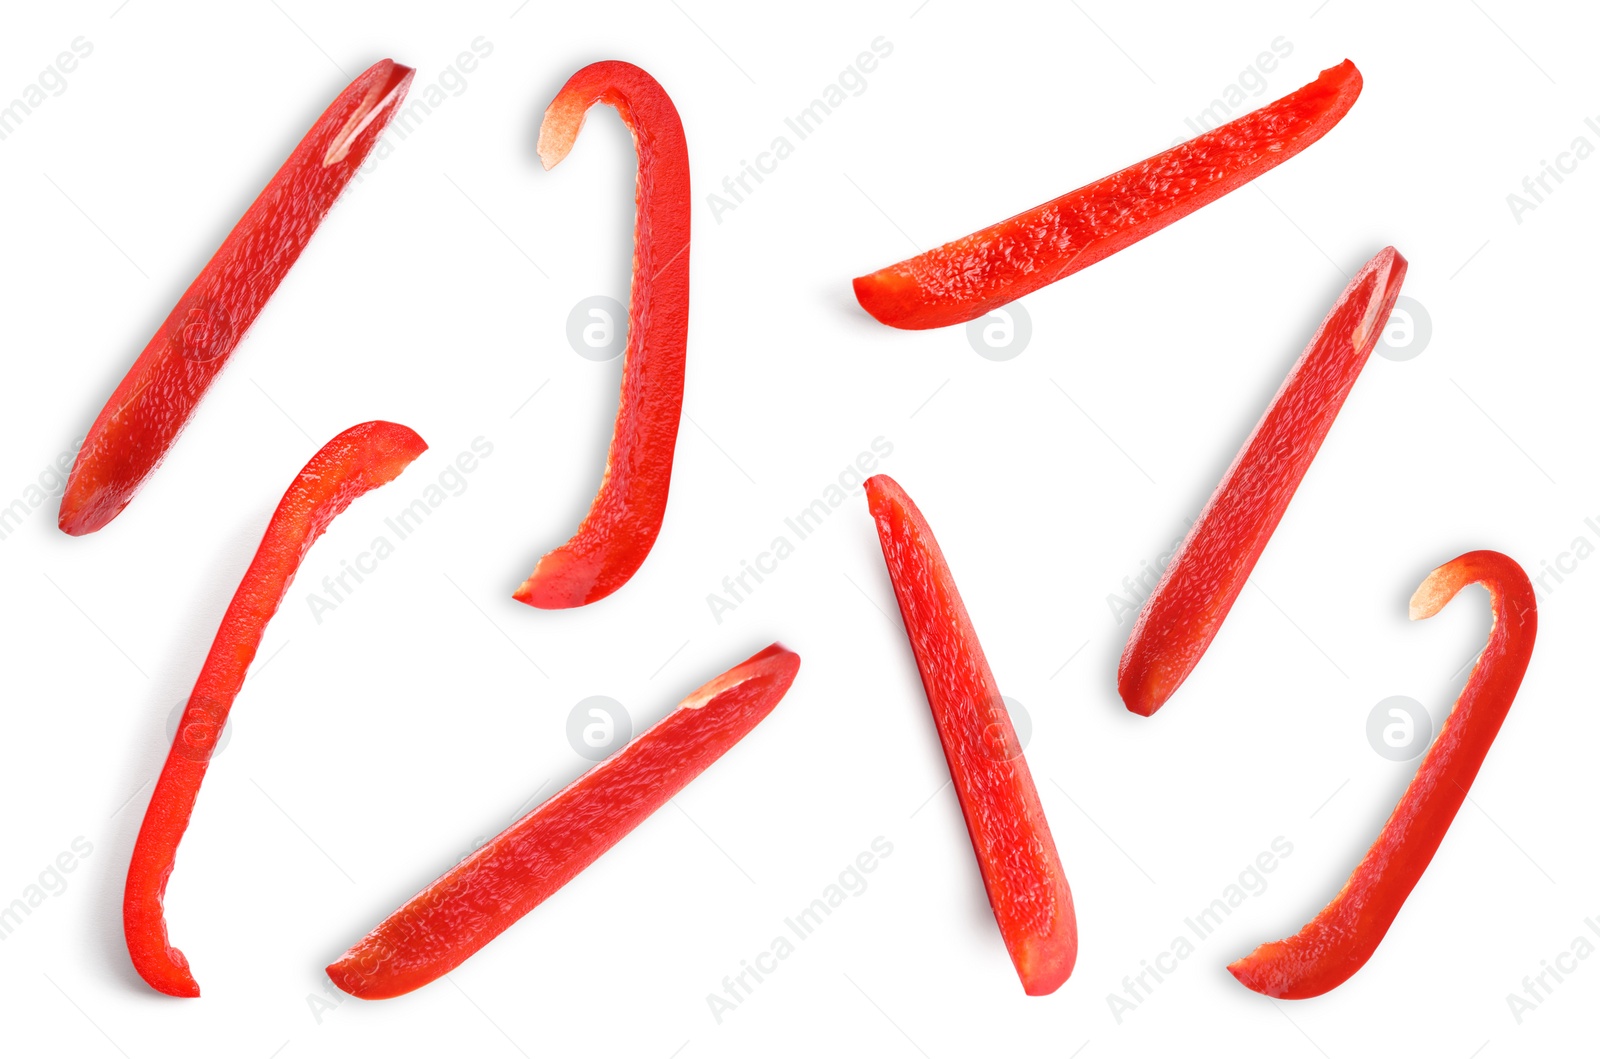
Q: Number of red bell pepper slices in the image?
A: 8